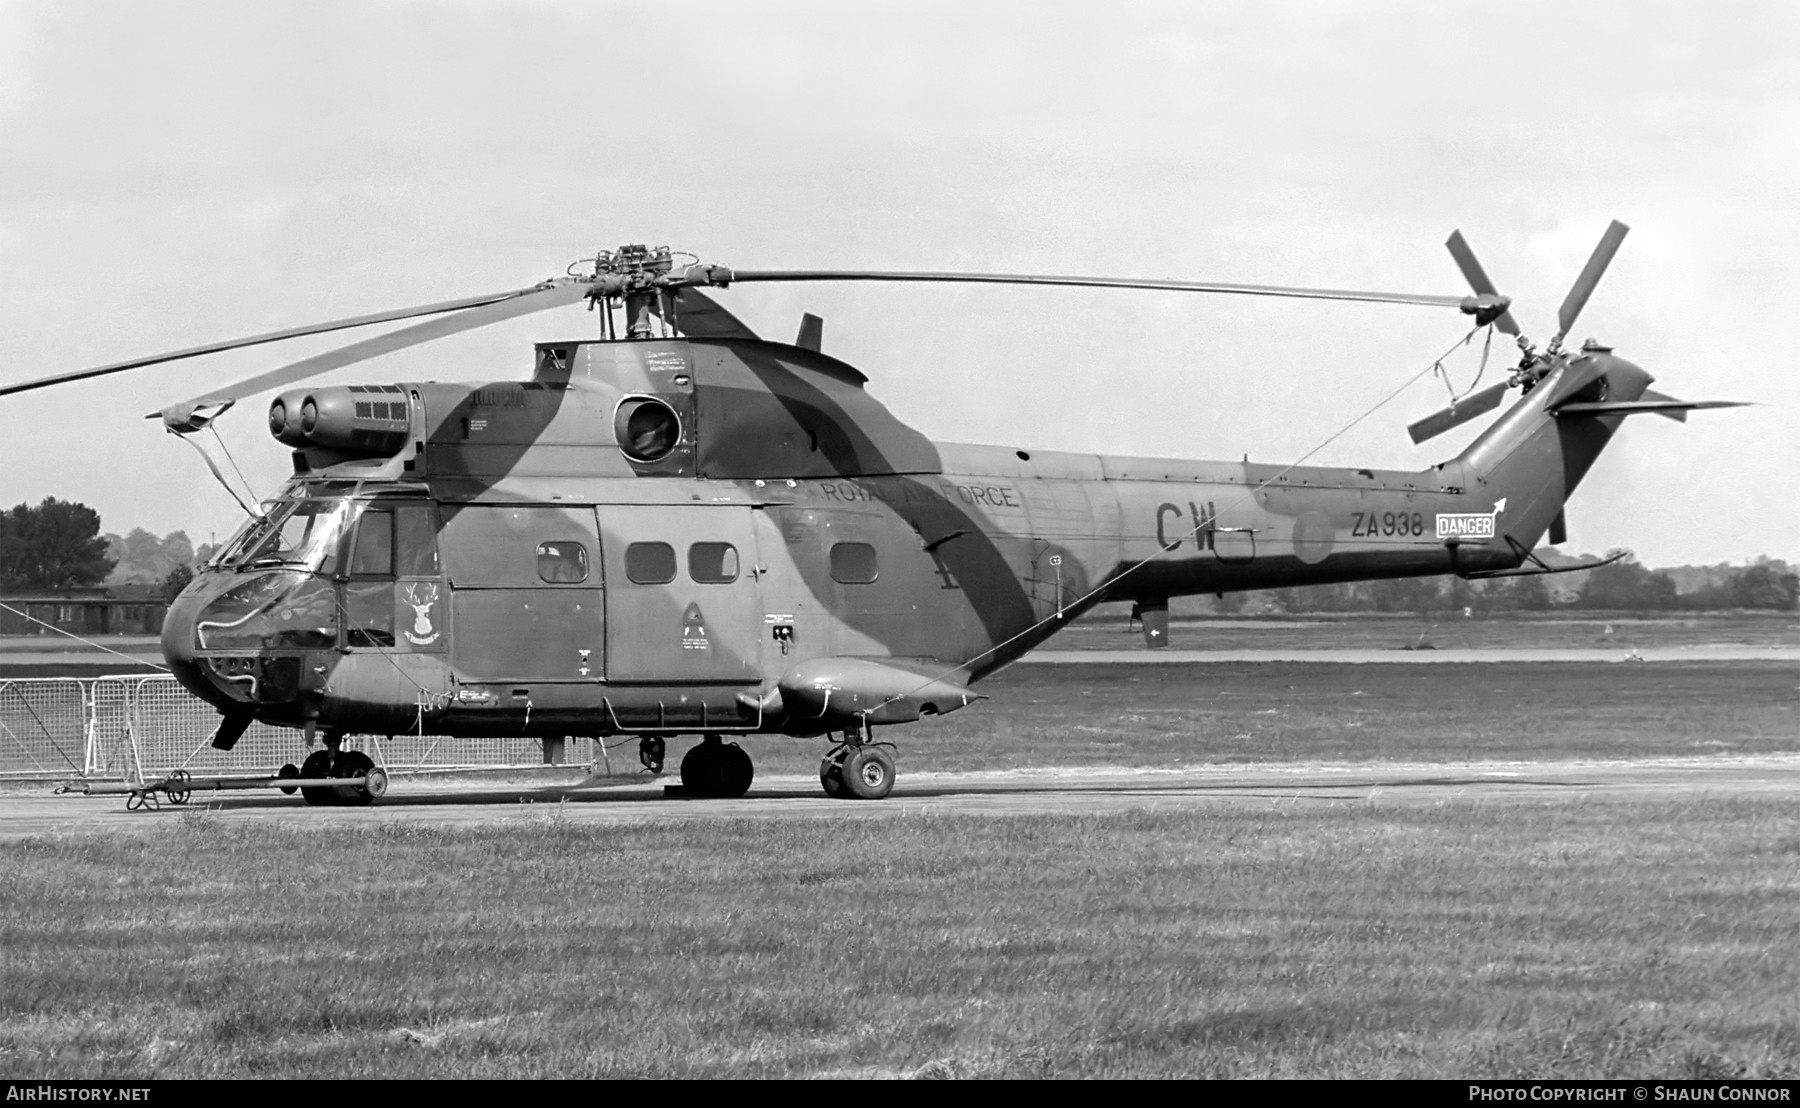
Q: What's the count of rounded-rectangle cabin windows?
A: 4